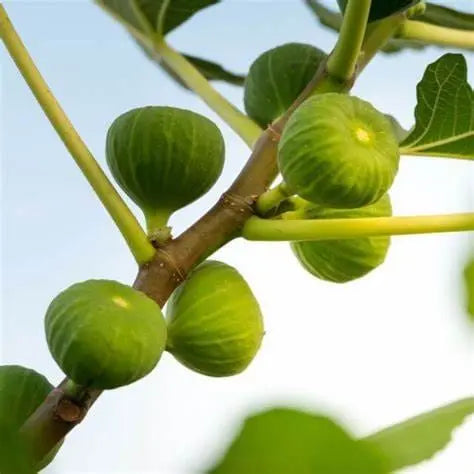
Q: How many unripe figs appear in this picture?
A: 7